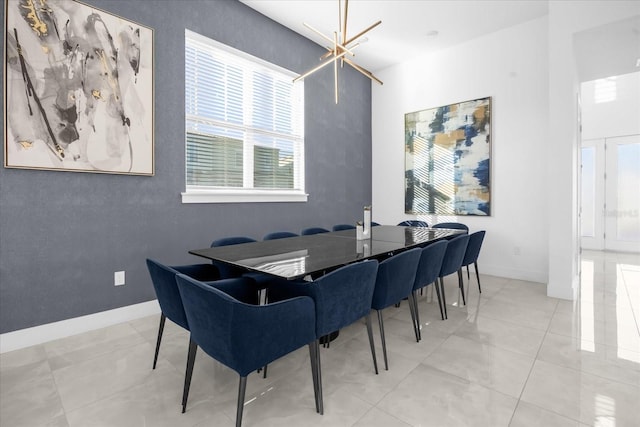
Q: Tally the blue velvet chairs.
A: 14